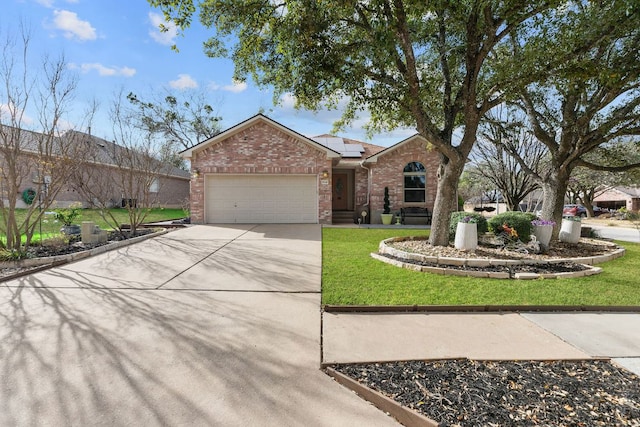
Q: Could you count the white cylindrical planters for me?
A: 3